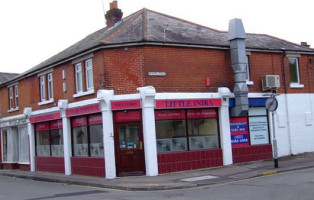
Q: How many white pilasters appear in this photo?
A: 5